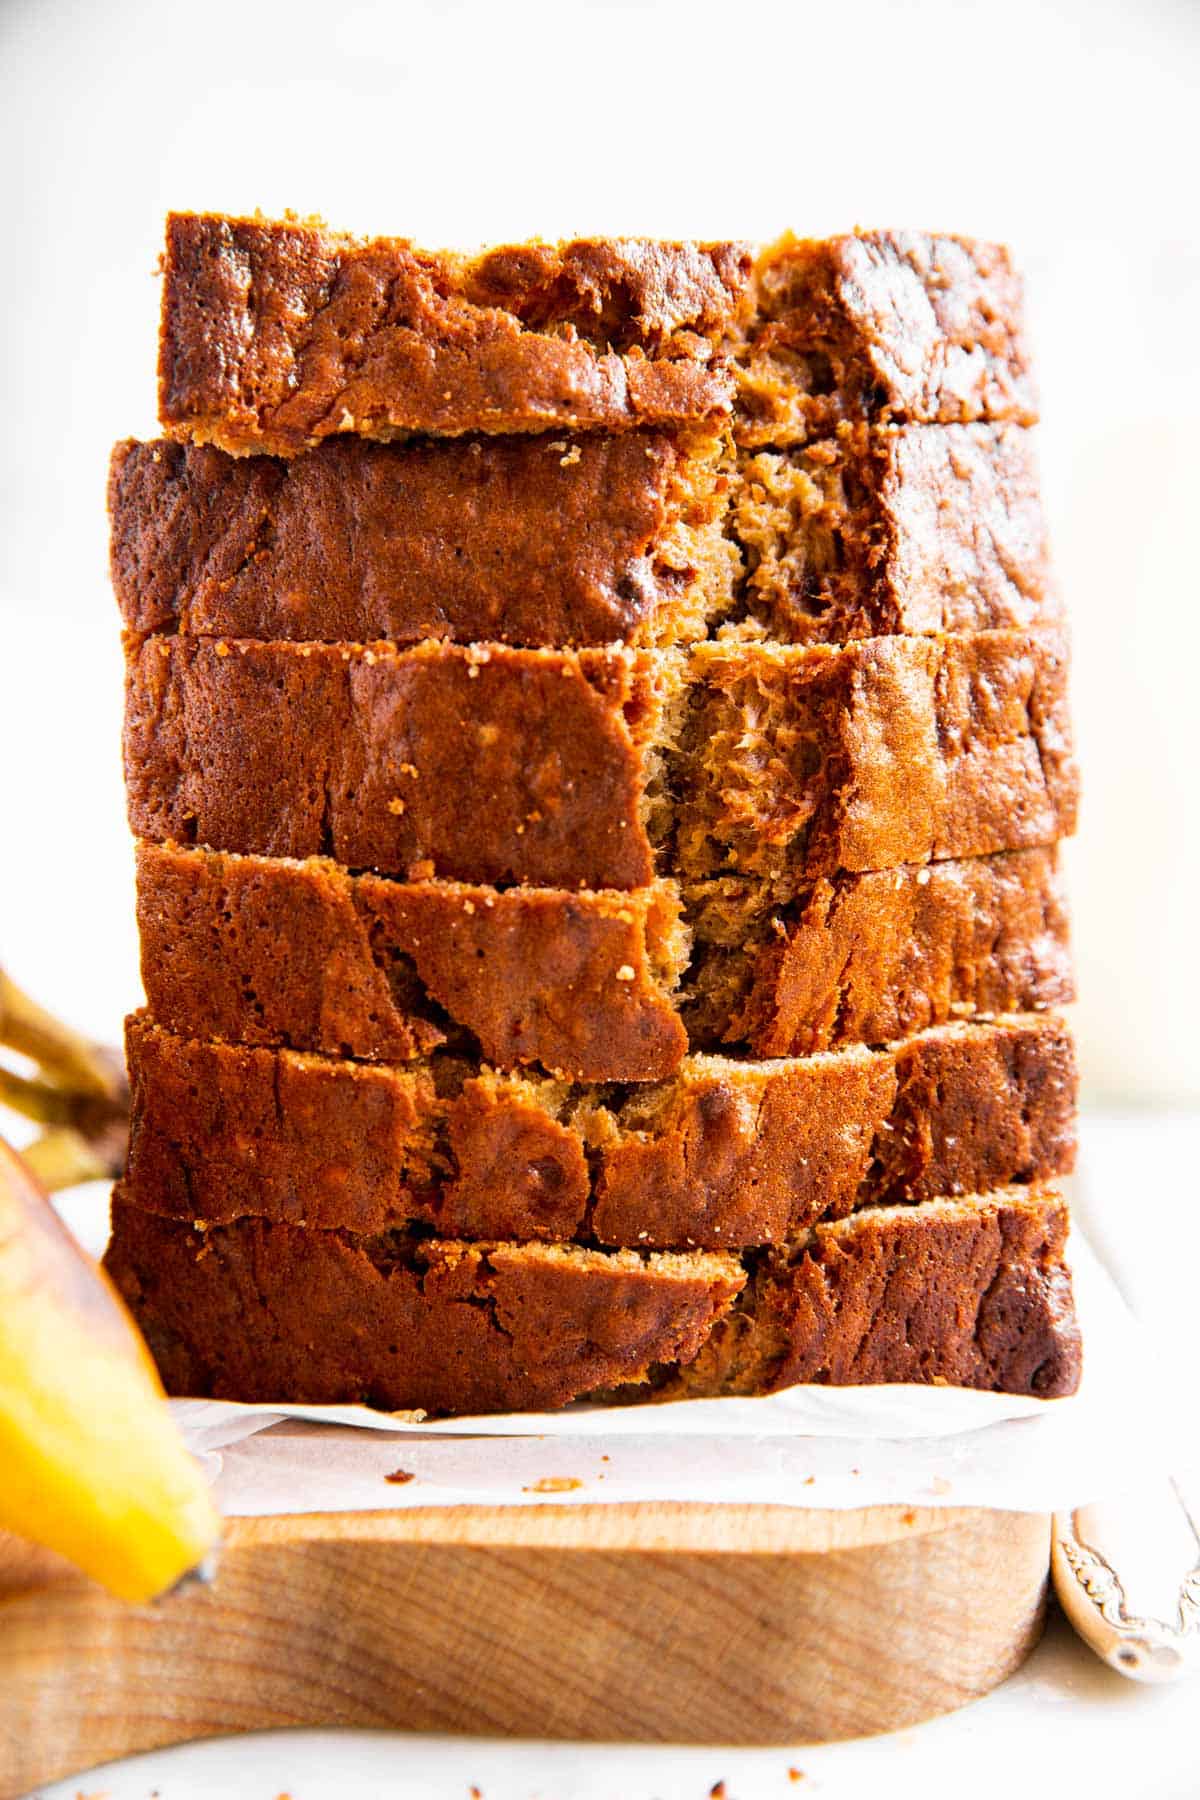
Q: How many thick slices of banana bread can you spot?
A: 6